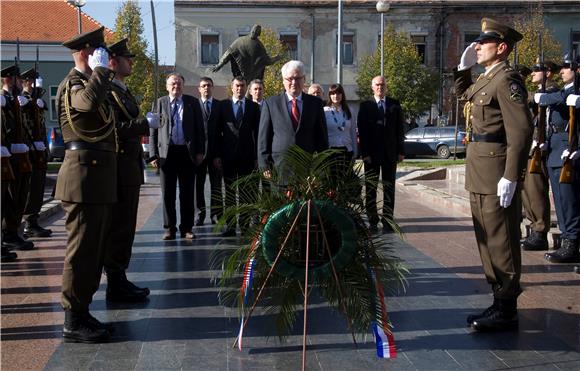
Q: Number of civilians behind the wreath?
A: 8